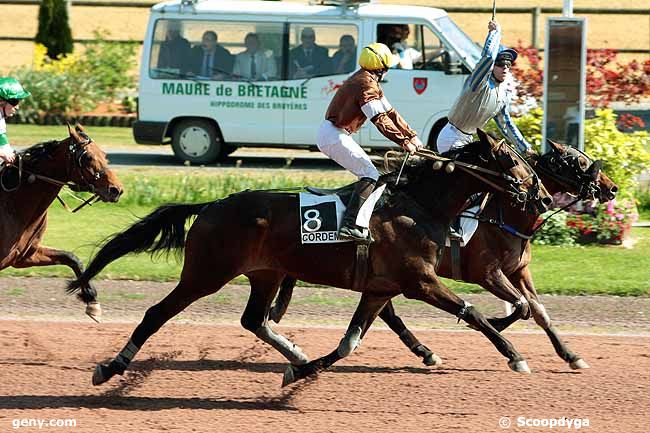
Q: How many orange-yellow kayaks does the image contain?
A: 0